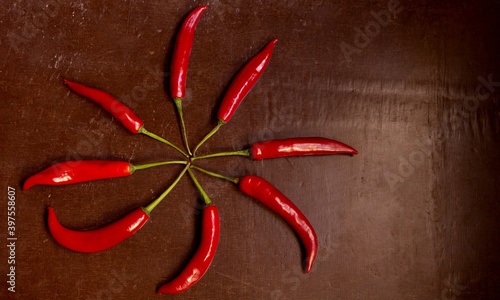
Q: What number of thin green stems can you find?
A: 8